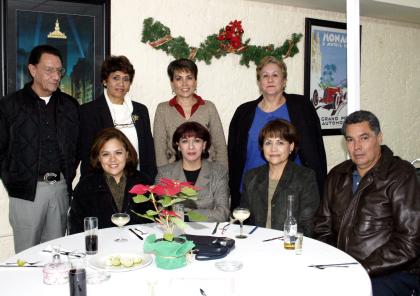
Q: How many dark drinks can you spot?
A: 2